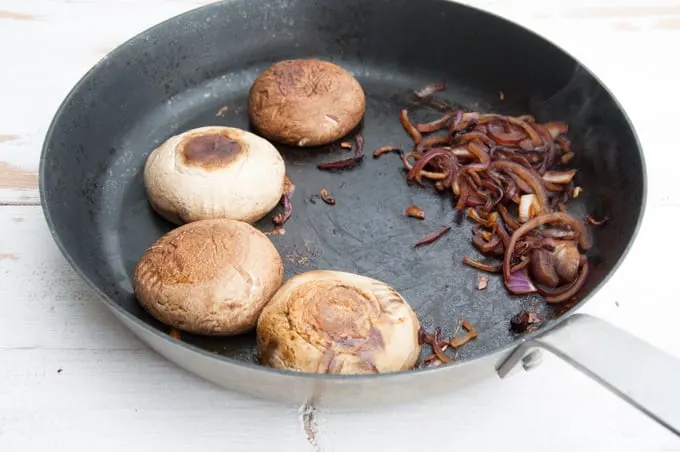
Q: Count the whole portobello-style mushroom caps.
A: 4